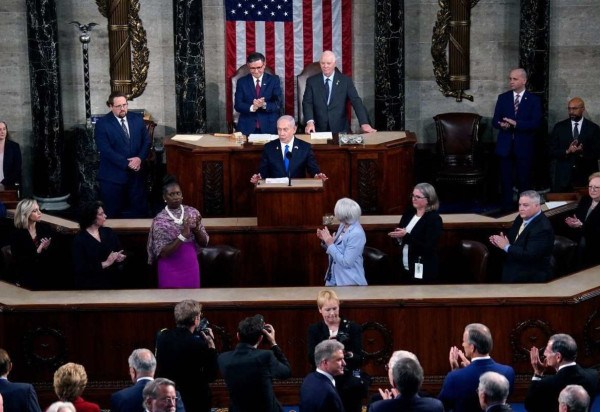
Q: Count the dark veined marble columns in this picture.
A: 4